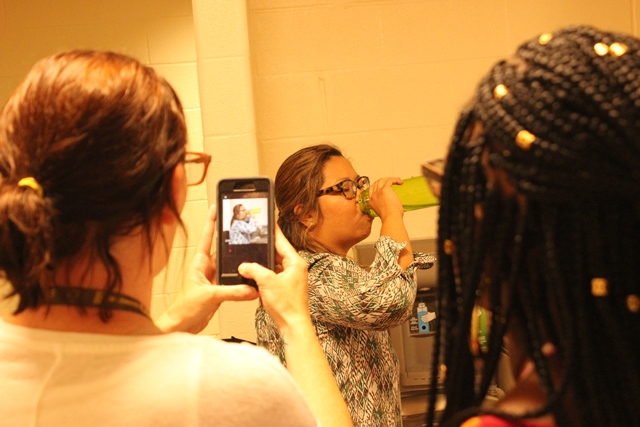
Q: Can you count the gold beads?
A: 8